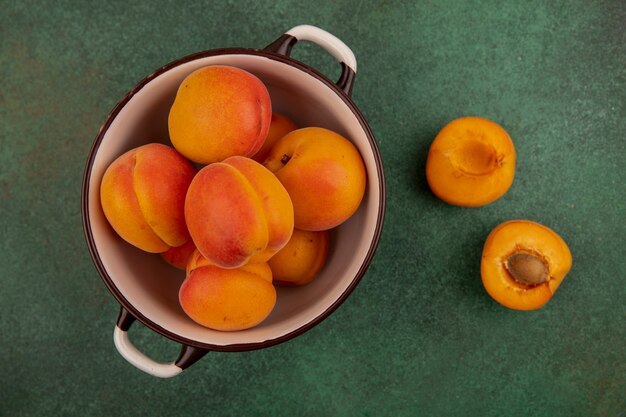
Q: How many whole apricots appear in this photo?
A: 8